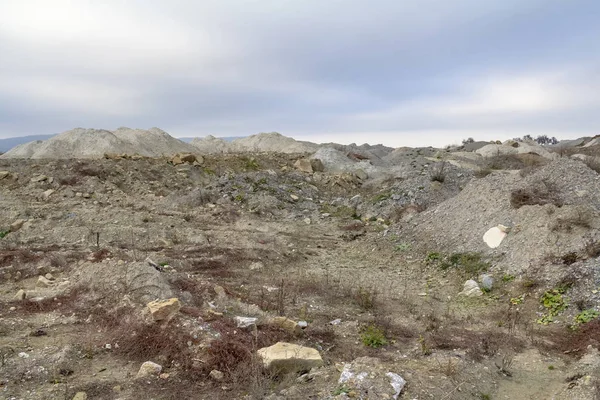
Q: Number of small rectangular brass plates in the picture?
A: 0